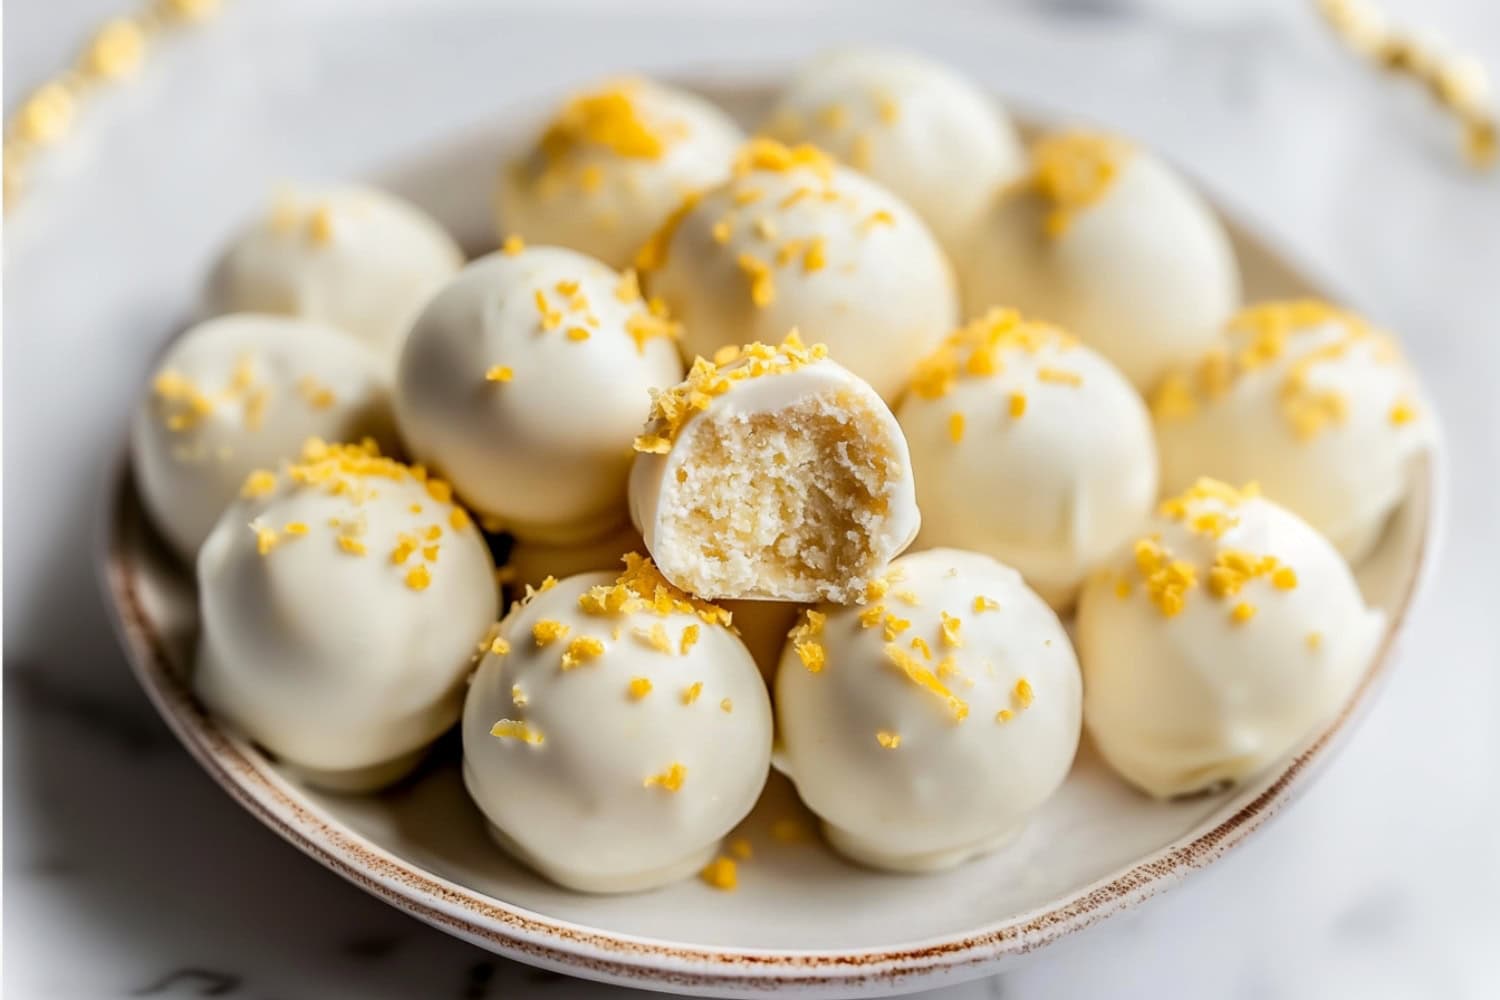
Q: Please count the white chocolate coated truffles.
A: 14